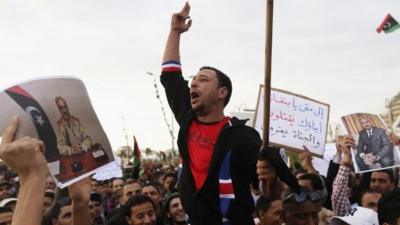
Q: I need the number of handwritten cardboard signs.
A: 1